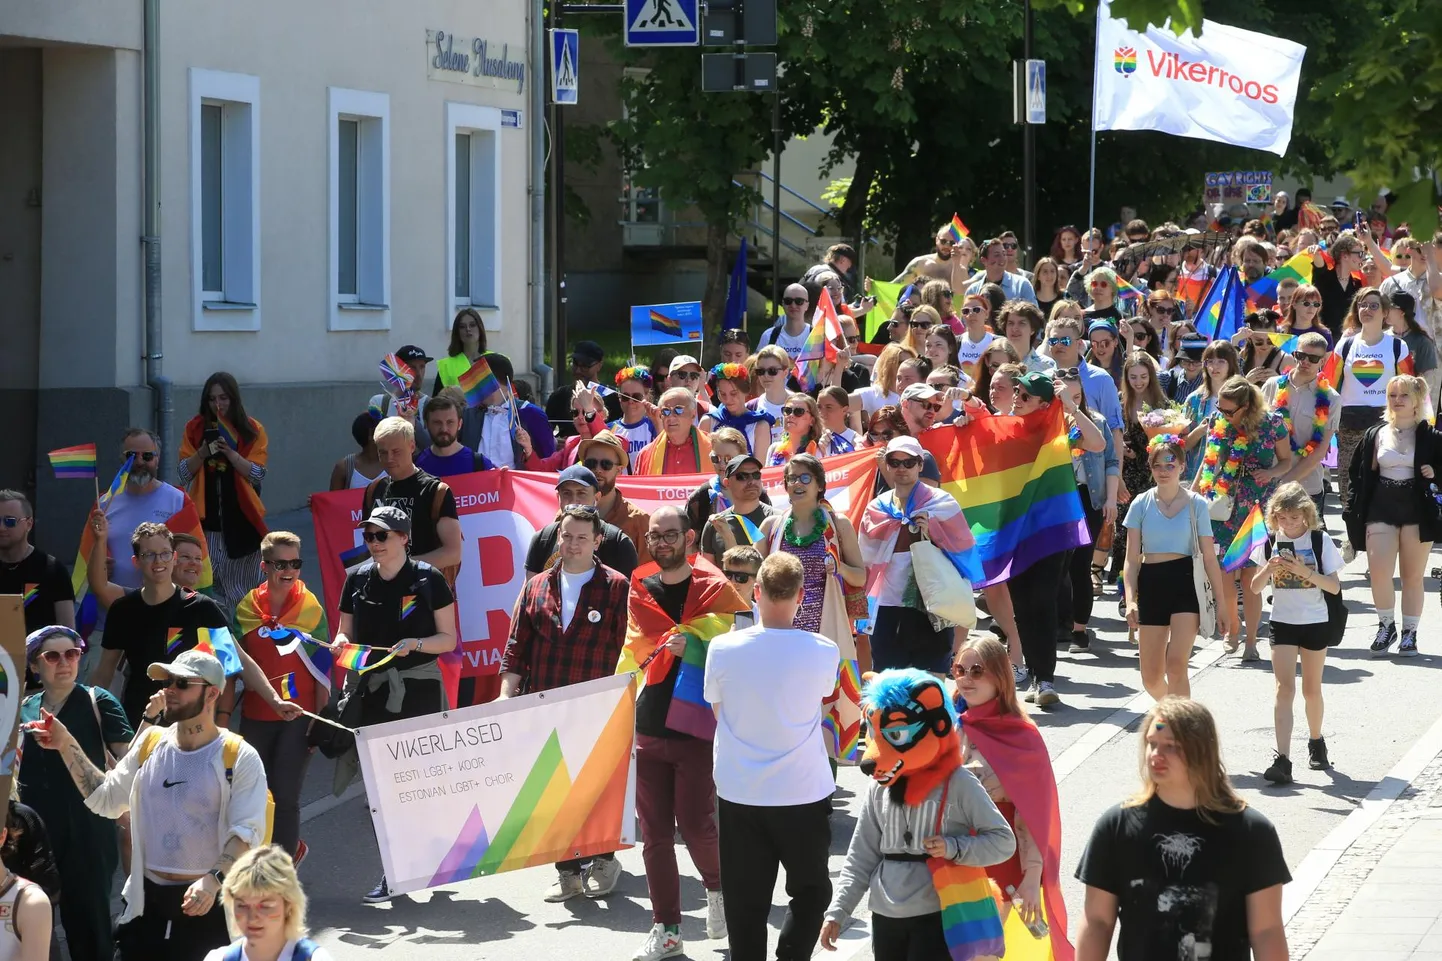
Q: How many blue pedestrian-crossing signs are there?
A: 3